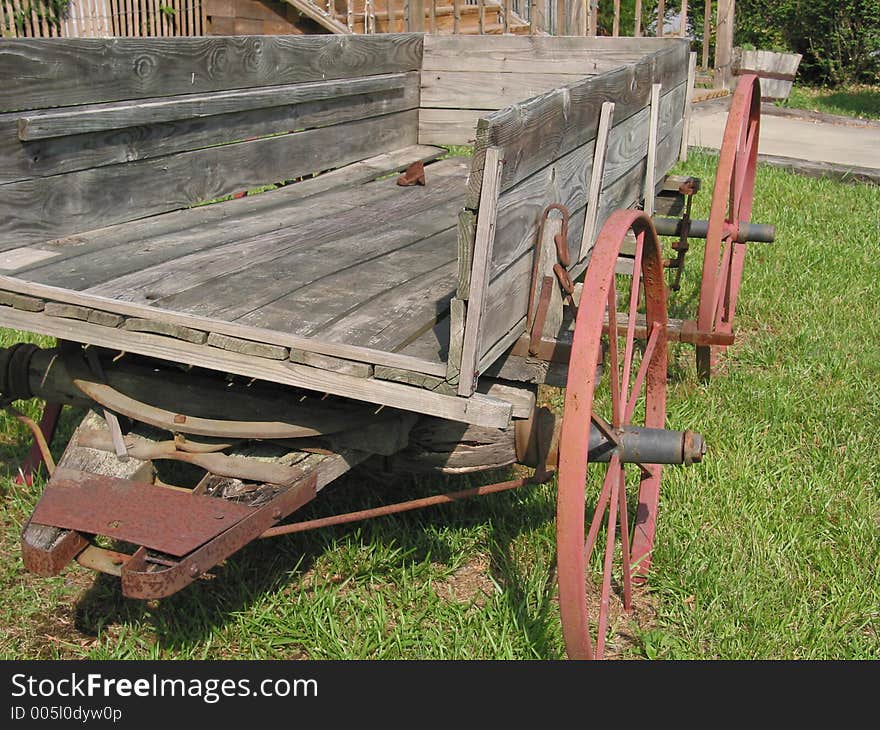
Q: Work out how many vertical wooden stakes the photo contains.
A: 4